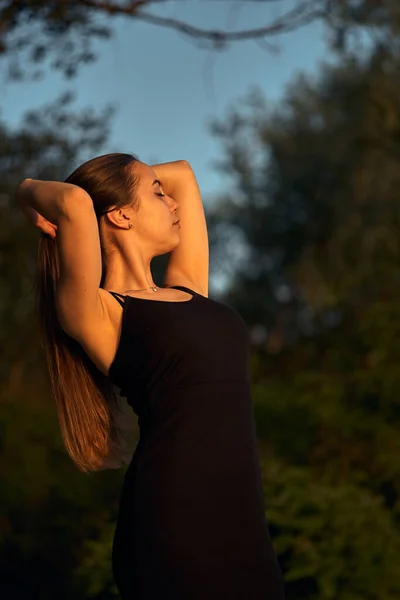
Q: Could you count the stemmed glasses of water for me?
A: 0